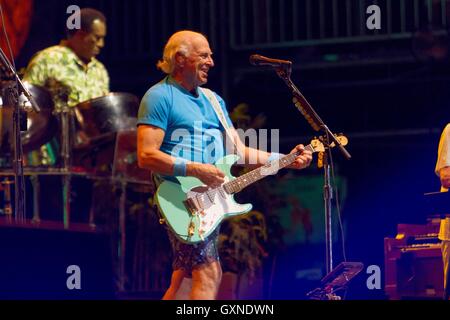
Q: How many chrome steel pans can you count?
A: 2